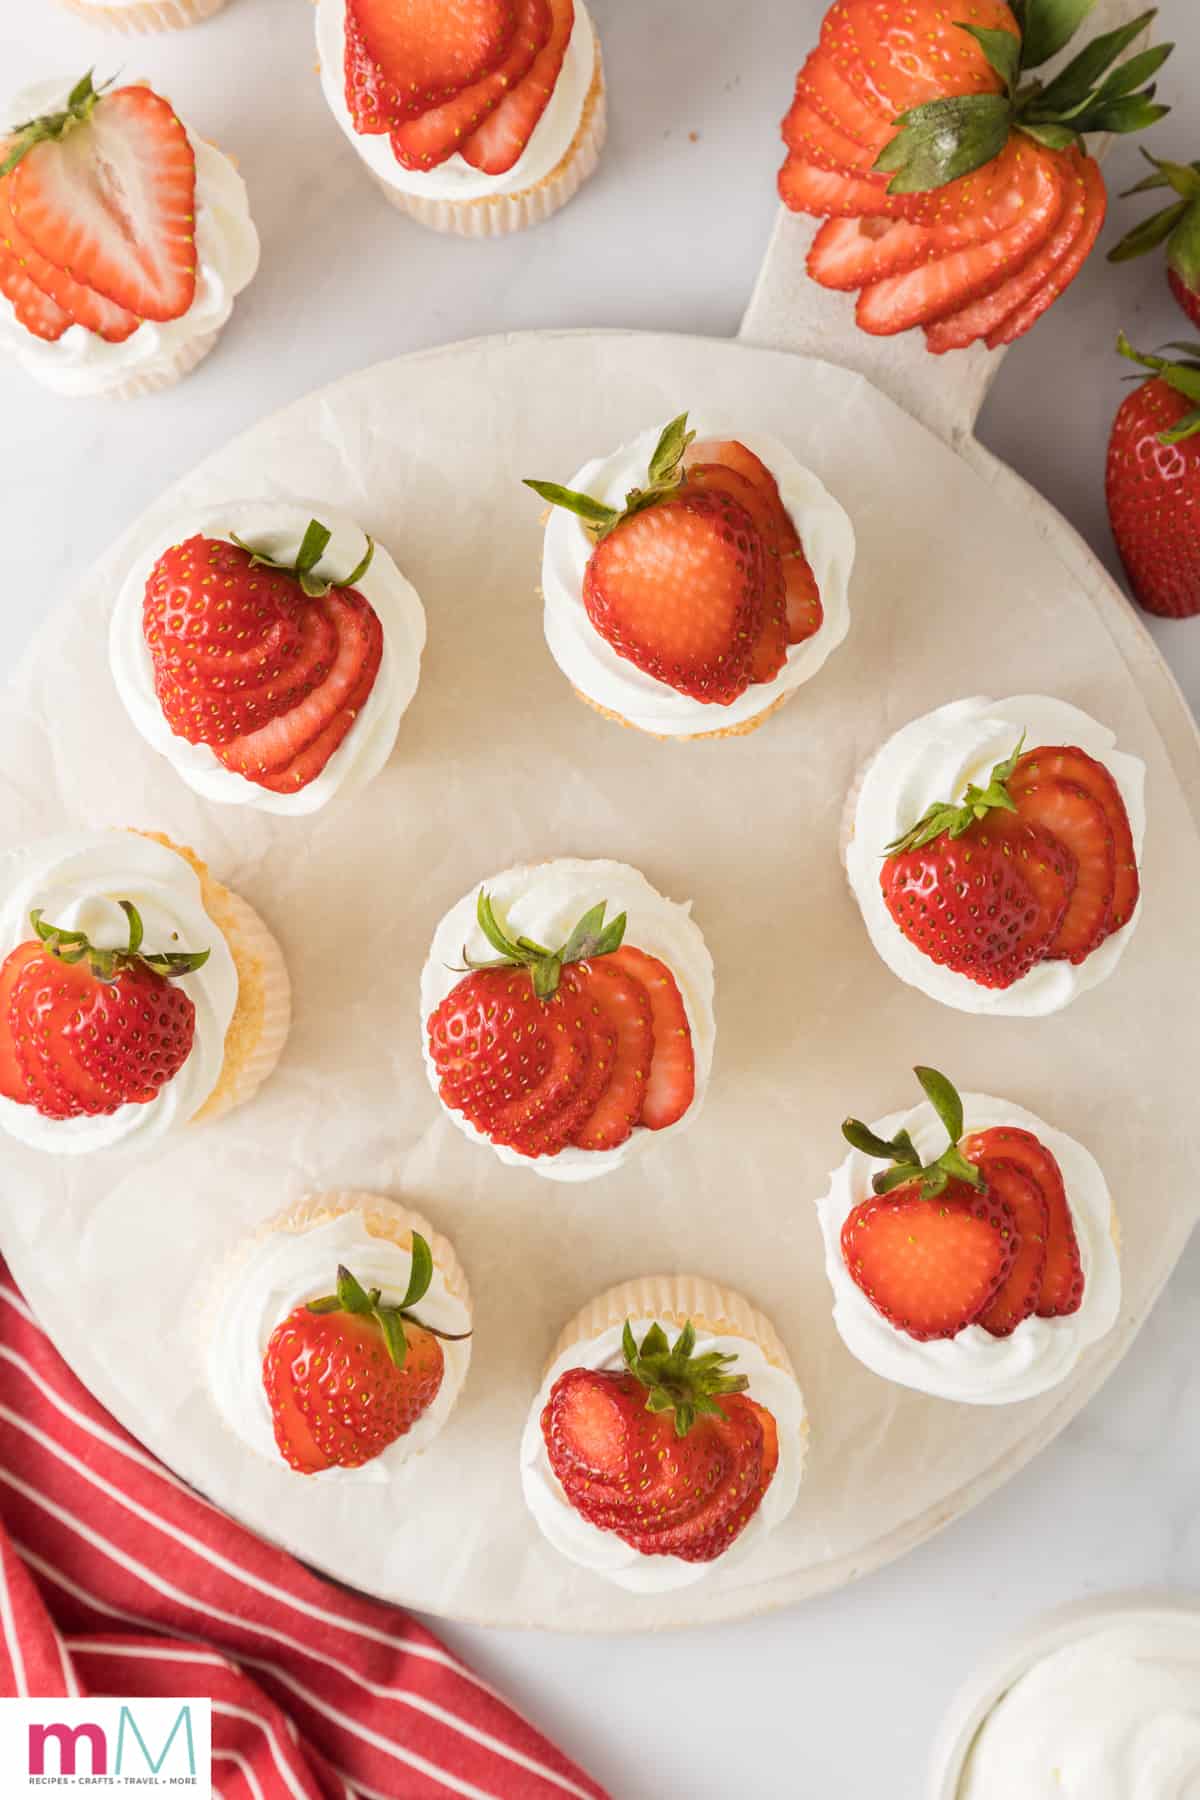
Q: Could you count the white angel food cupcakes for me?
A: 11